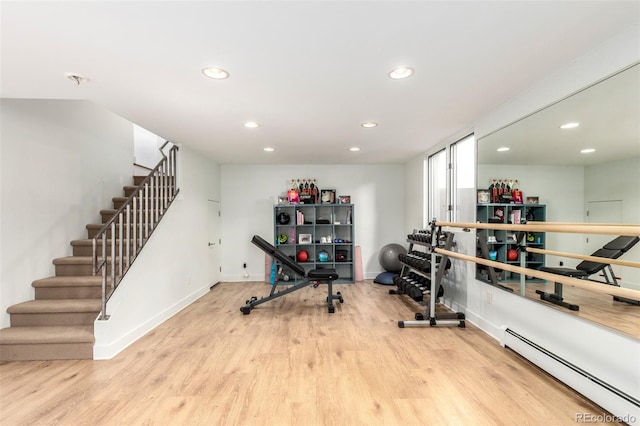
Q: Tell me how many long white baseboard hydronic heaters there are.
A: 1